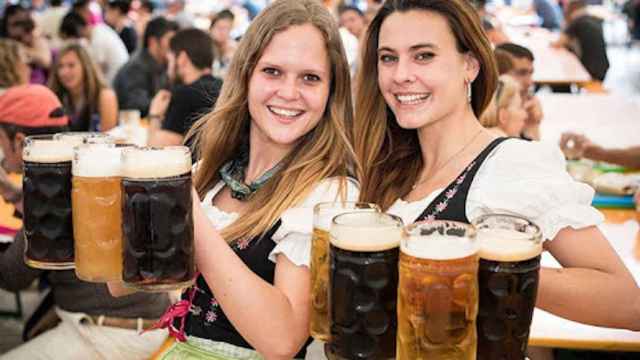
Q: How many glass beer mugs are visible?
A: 8